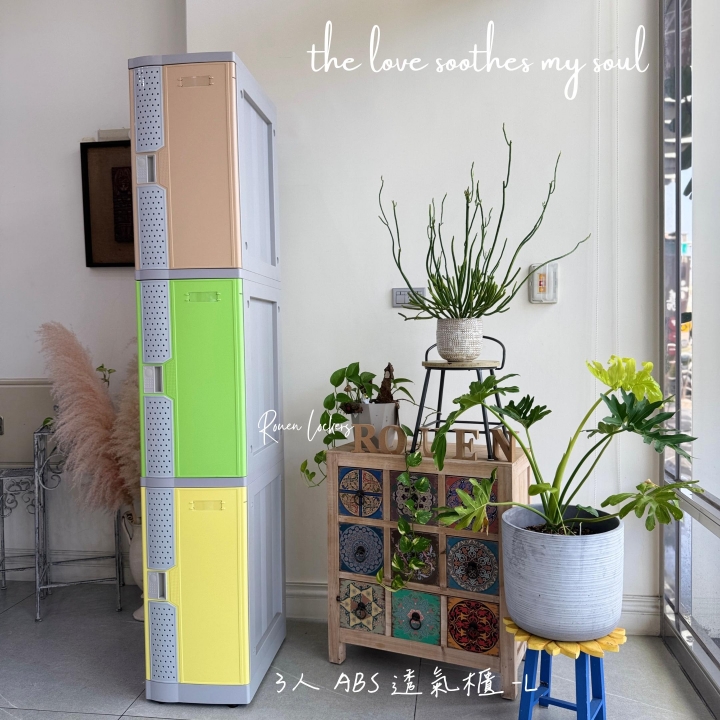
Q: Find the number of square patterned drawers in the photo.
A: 9